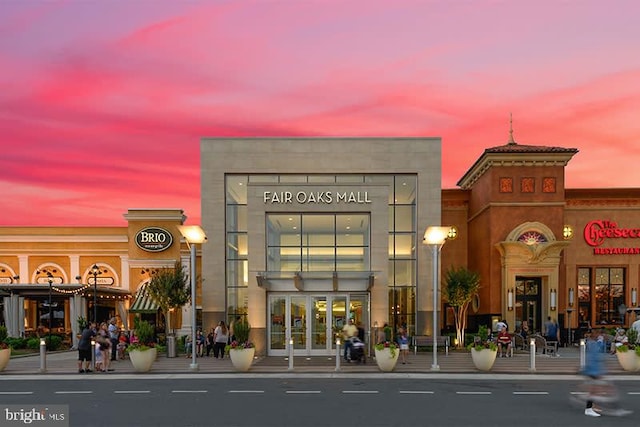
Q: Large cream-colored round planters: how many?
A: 6